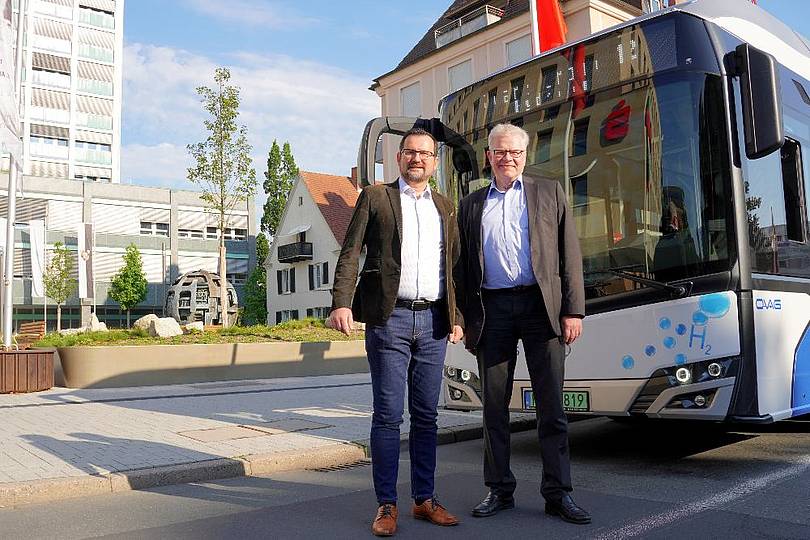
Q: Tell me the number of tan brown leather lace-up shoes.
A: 2